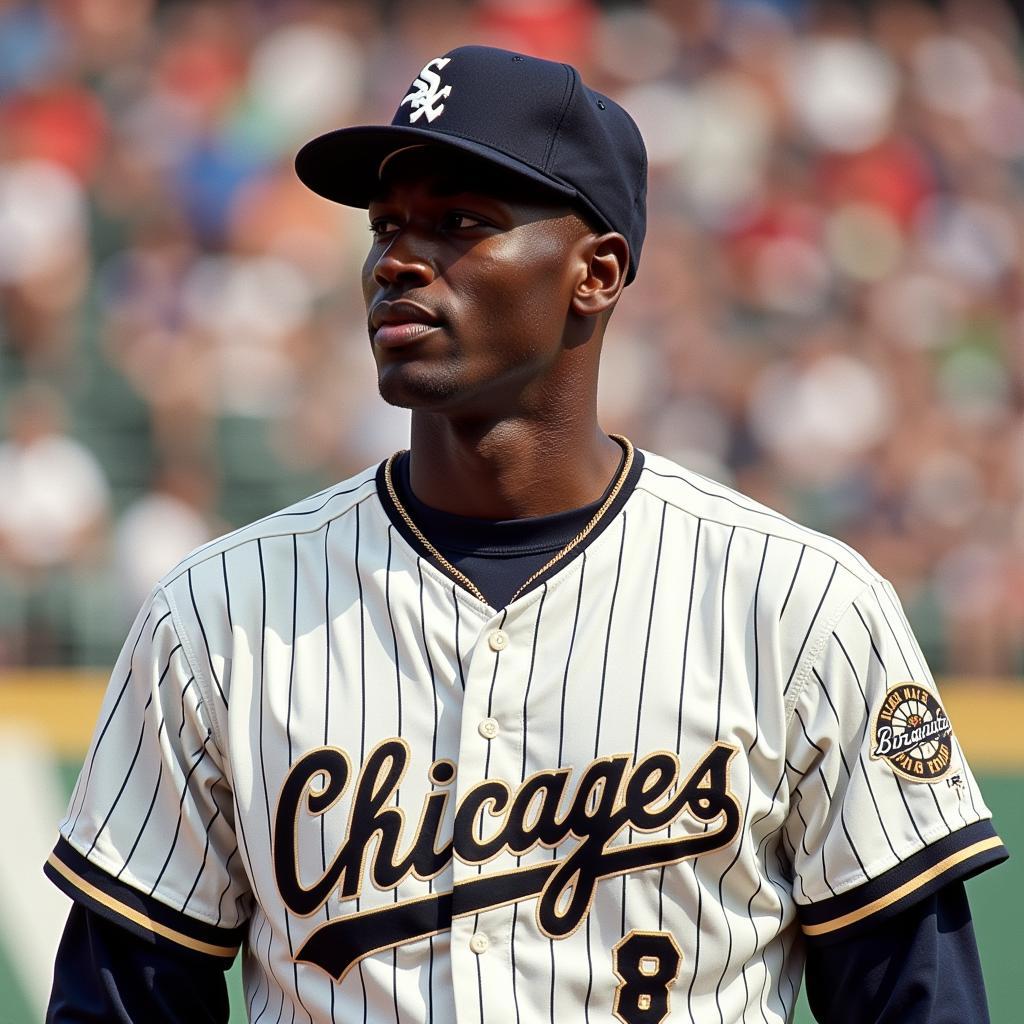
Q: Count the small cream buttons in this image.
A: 3